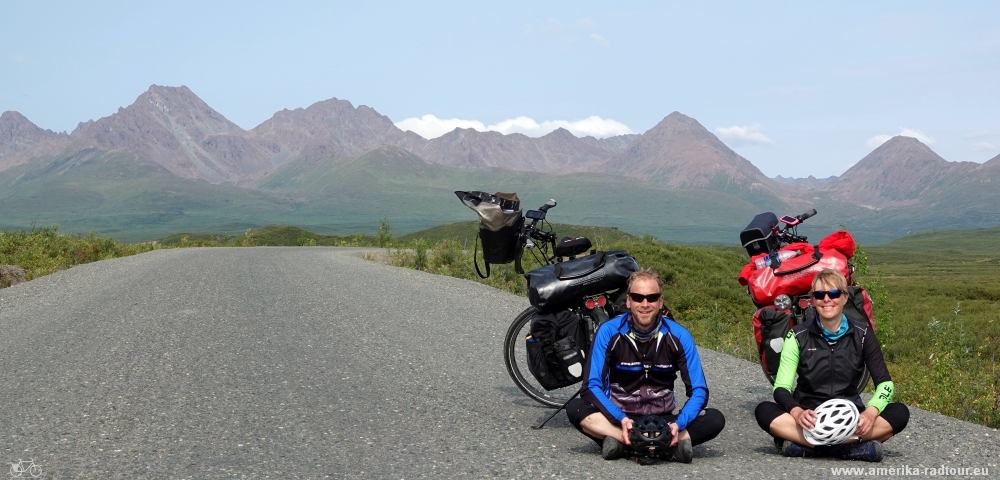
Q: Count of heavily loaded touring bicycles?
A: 2